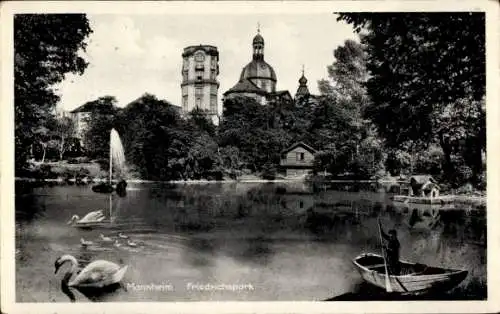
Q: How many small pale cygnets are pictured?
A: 5